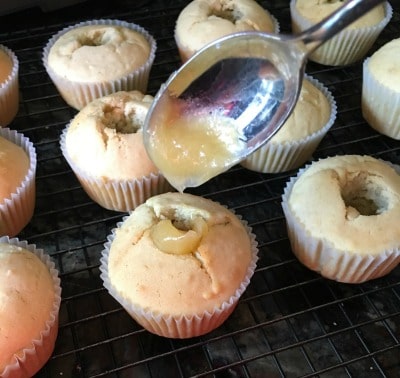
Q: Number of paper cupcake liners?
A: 11